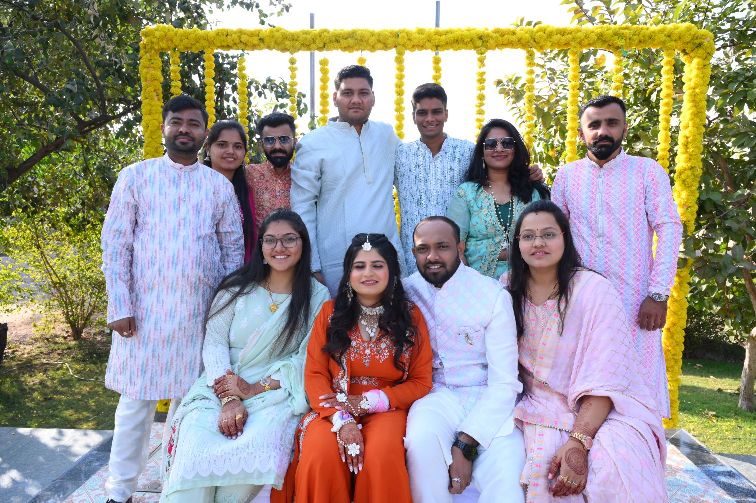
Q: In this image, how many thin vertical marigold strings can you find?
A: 13